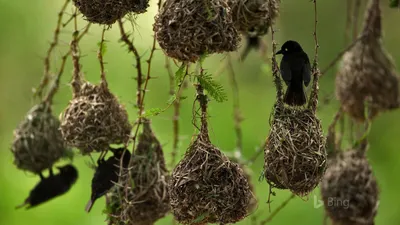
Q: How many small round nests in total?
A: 10